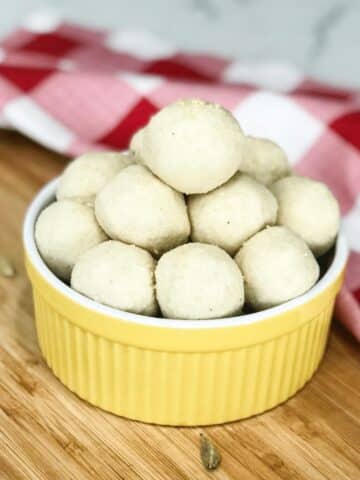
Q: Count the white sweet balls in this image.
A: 11